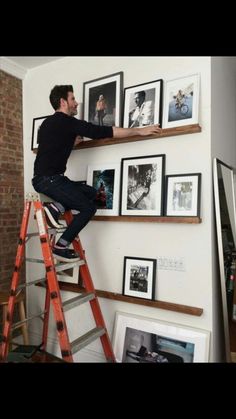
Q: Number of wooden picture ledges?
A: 3